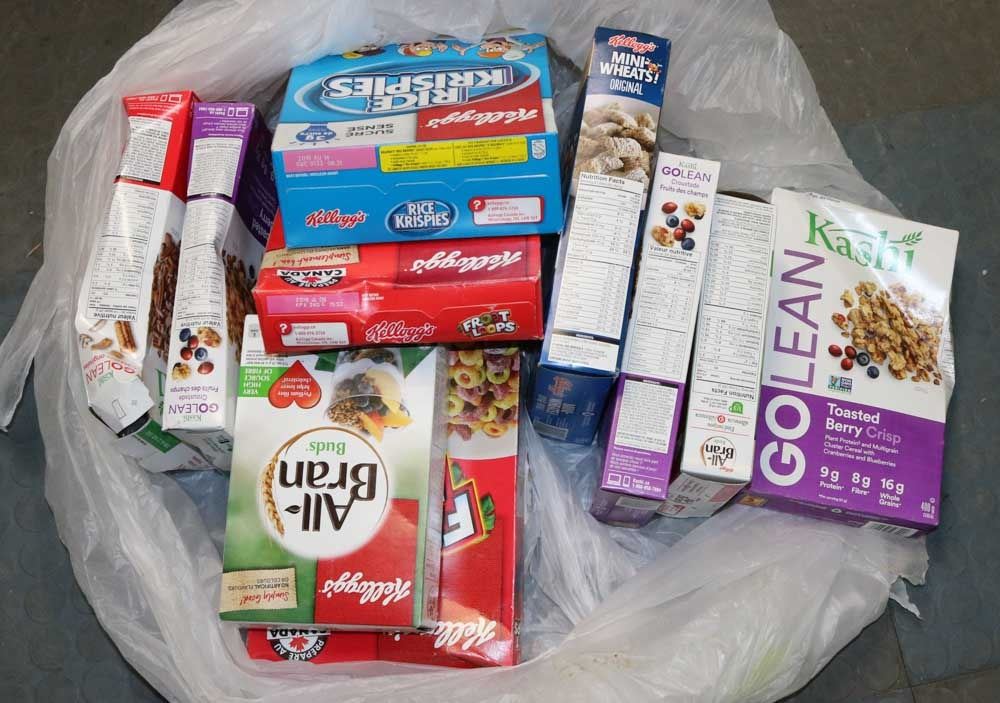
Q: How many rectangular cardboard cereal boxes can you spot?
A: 10